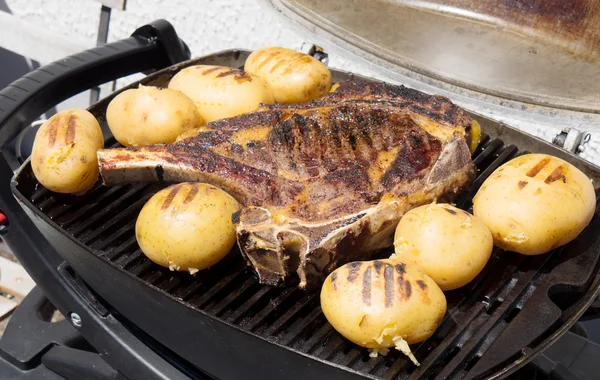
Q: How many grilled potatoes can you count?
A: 8